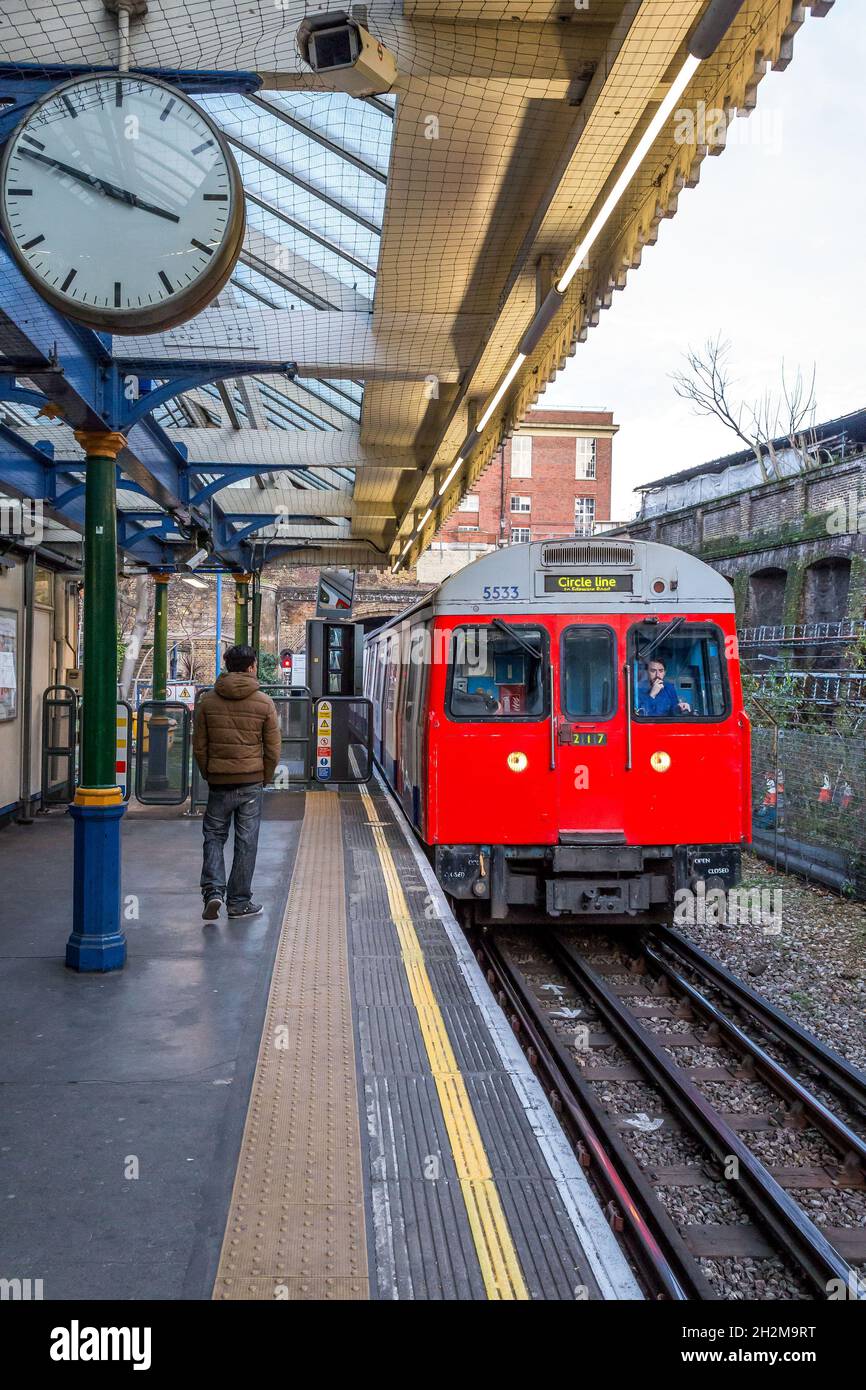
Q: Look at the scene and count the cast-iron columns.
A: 3